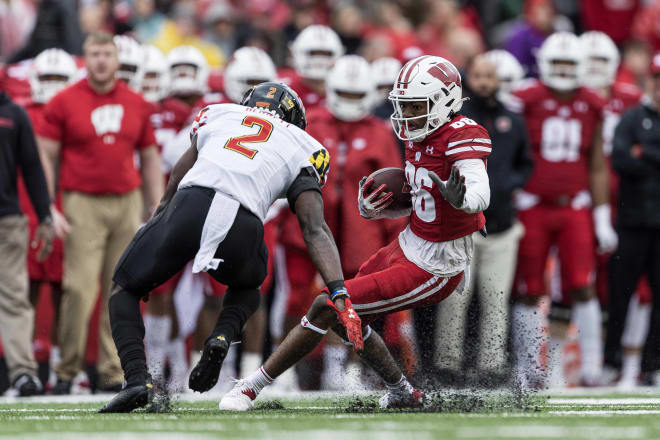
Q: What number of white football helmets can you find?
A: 12